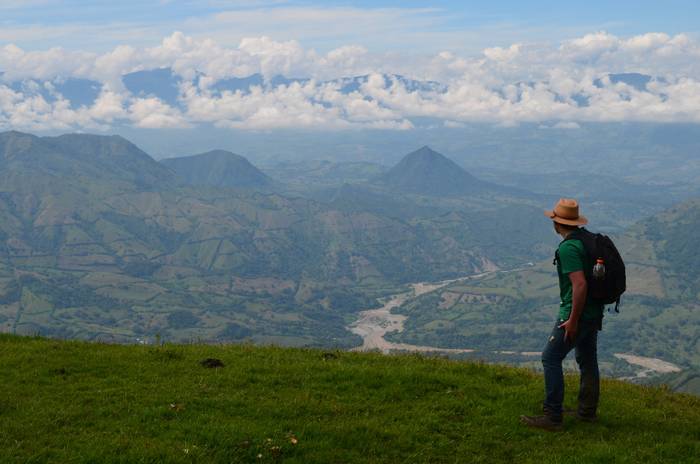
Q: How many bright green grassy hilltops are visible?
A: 1